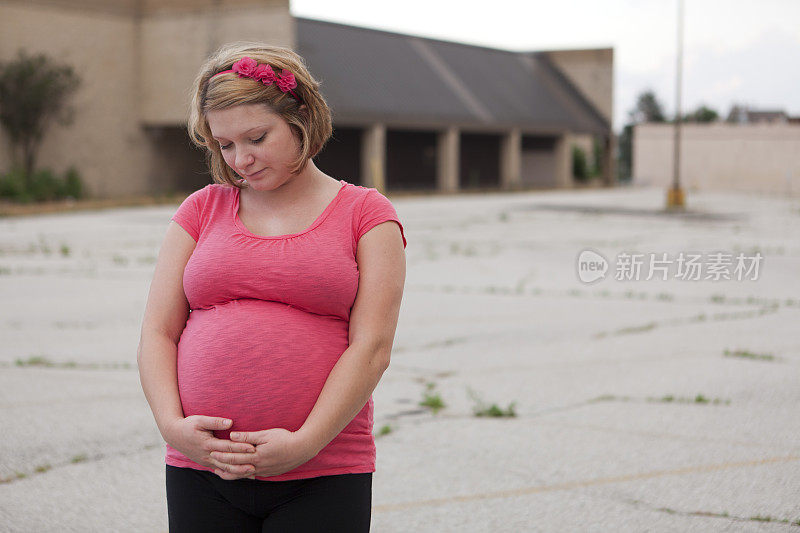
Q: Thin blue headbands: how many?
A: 0